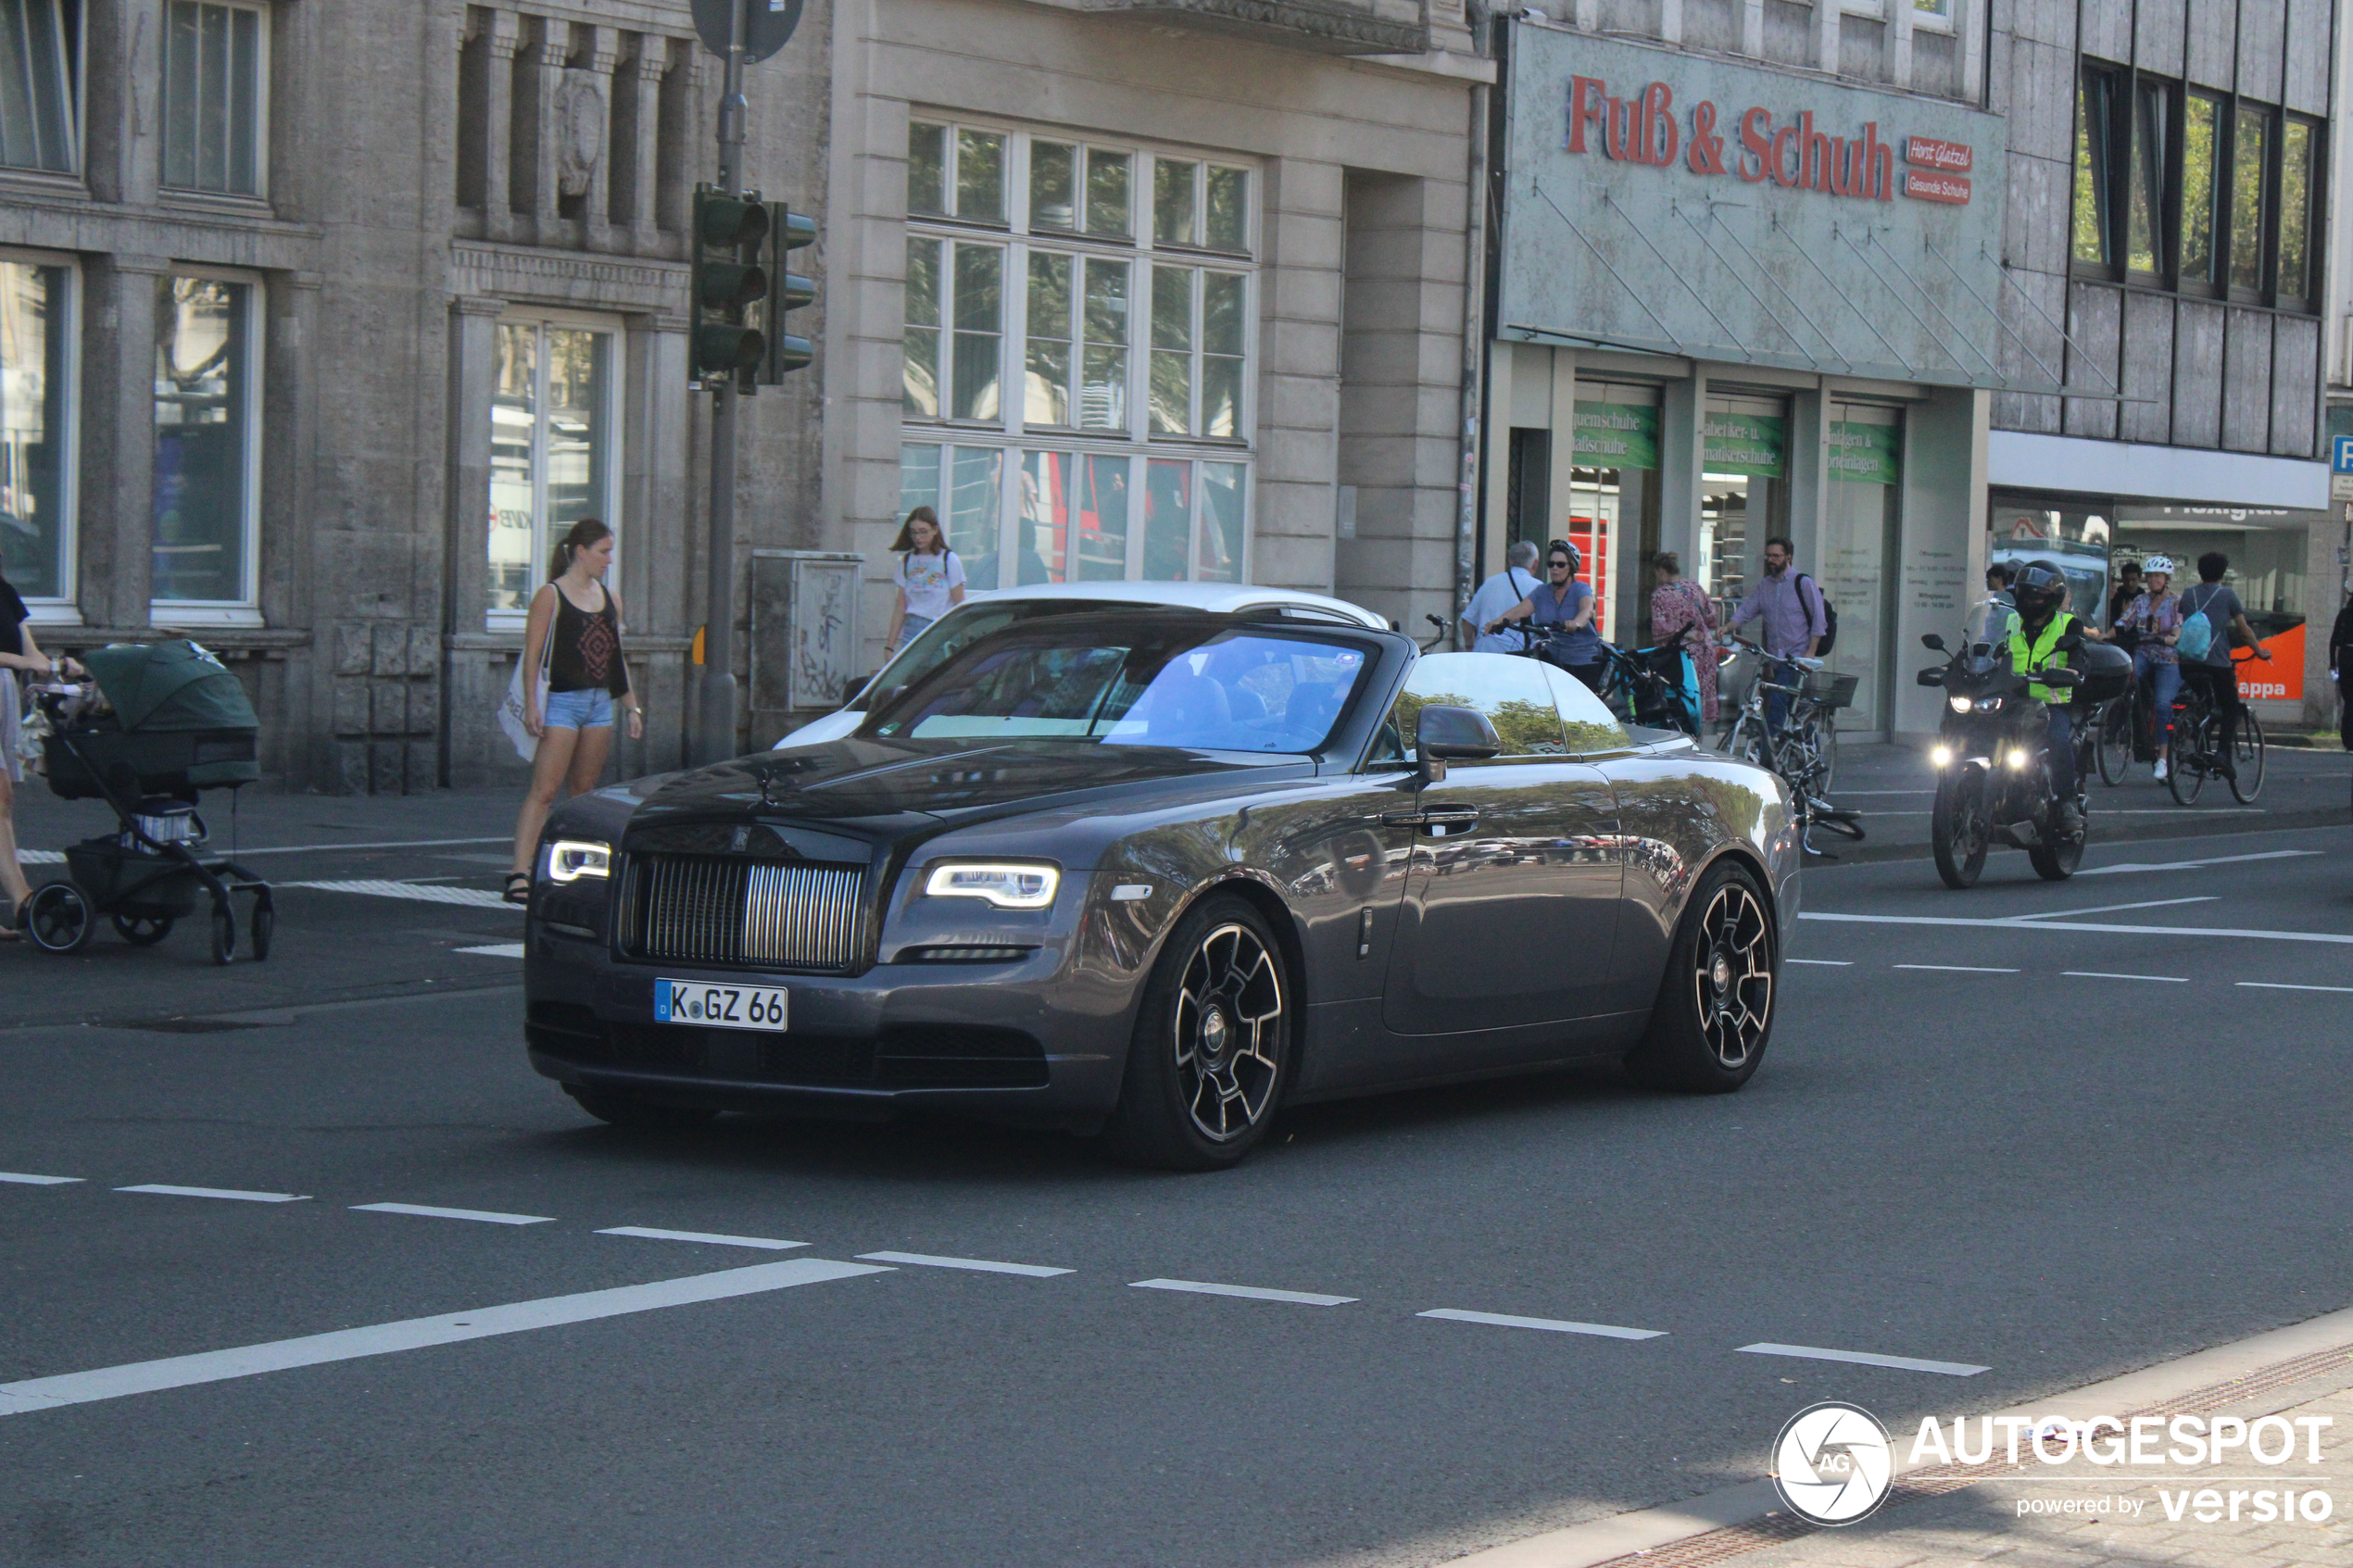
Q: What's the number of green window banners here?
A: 3